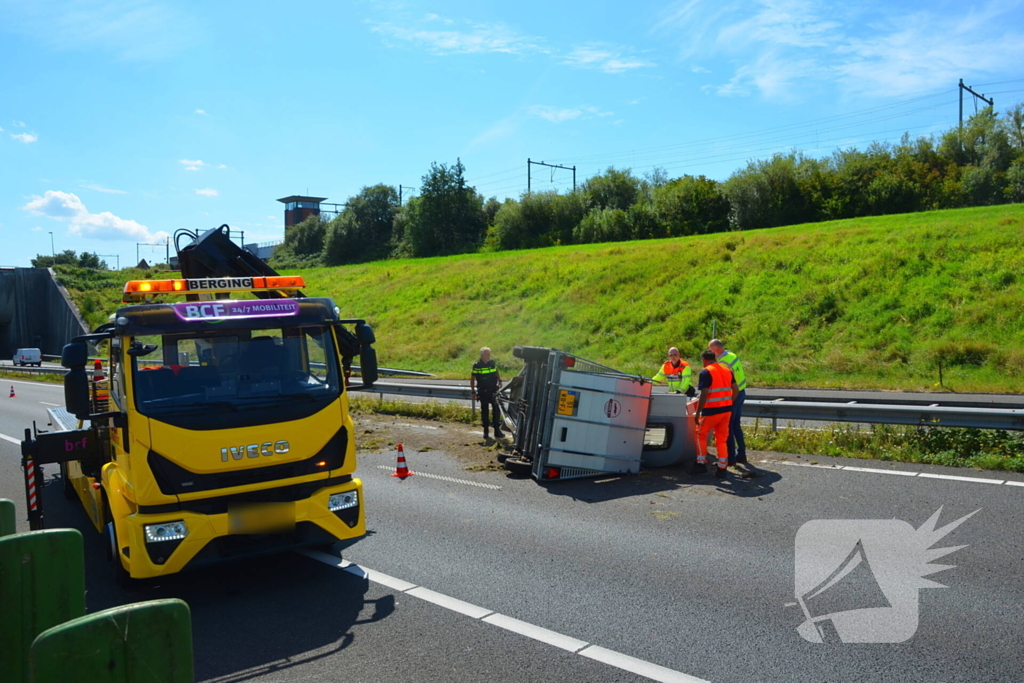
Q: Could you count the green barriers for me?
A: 3